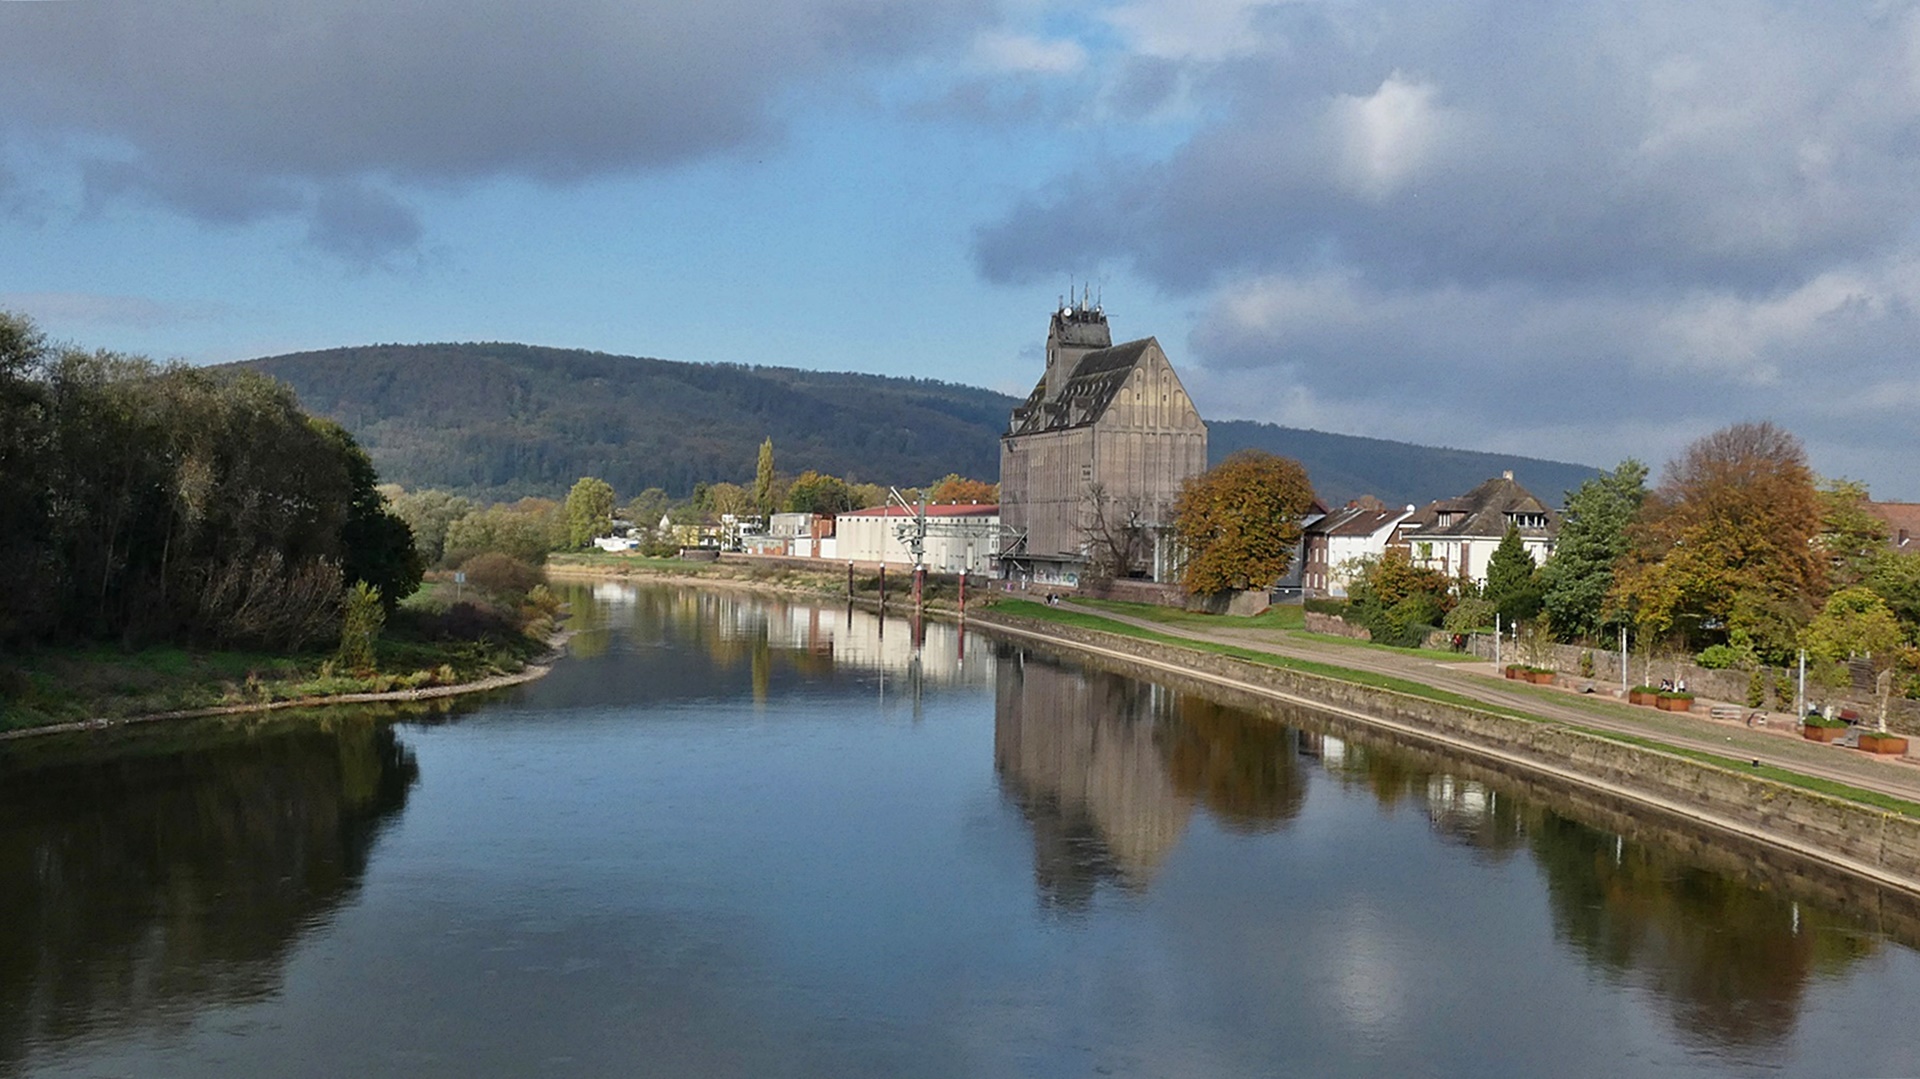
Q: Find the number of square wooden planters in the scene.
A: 6